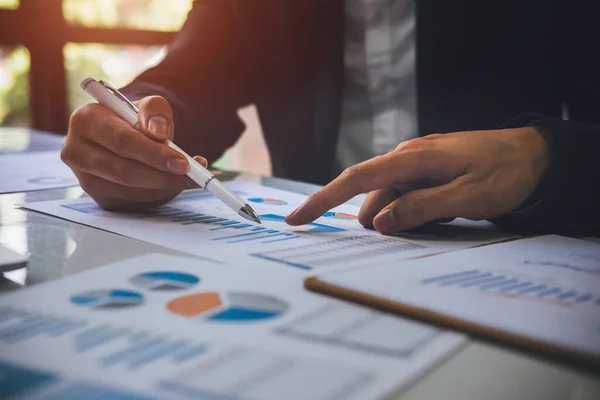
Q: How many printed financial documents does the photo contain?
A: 4